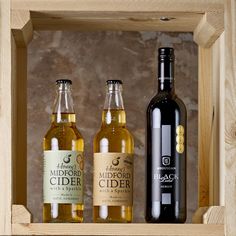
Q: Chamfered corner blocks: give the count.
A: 4